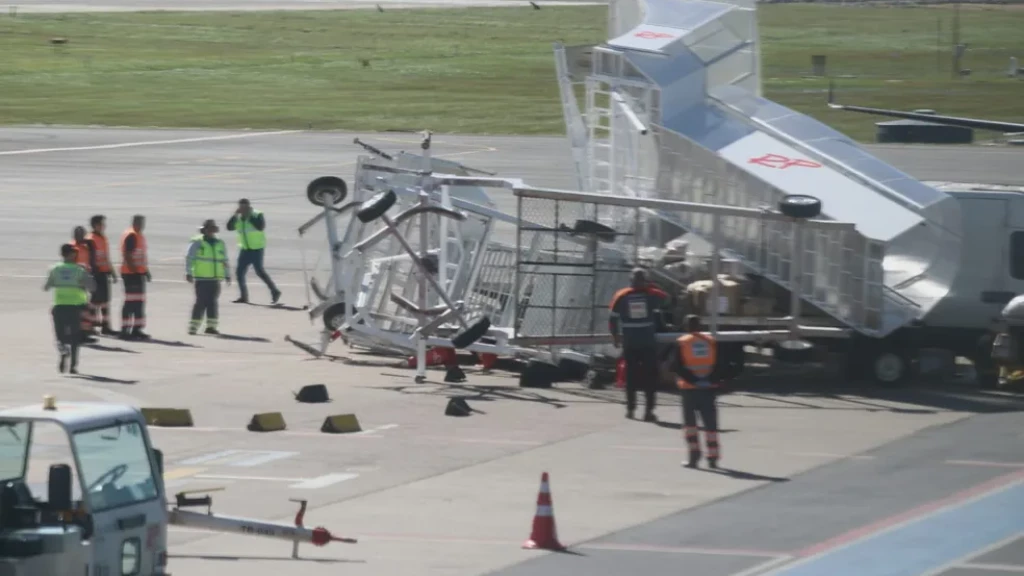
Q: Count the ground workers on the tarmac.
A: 8